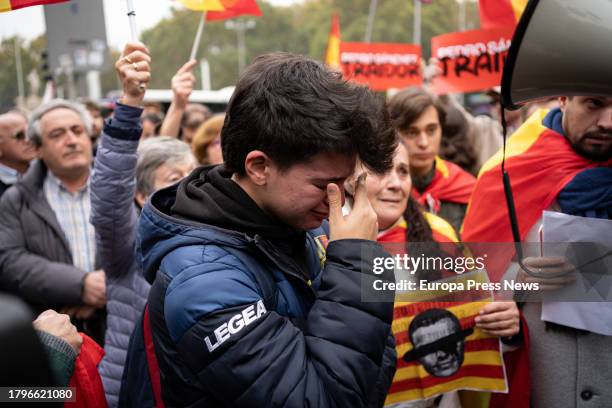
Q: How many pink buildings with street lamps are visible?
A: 0